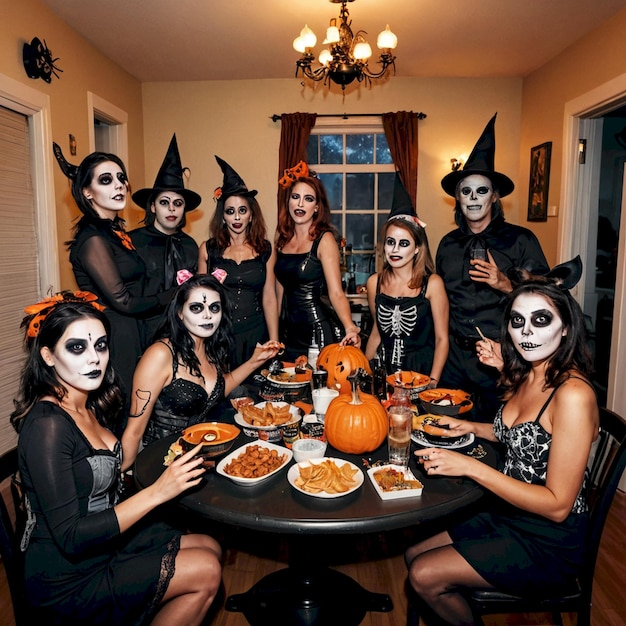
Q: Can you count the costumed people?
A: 9